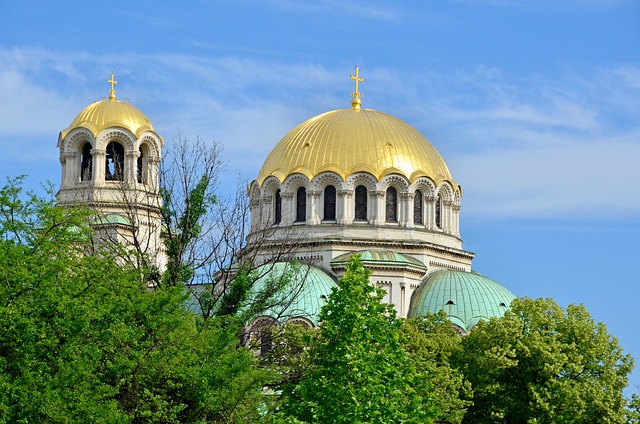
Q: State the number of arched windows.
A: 10